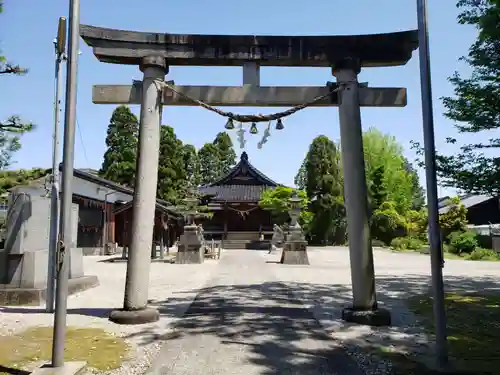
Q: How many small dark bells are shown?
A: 3